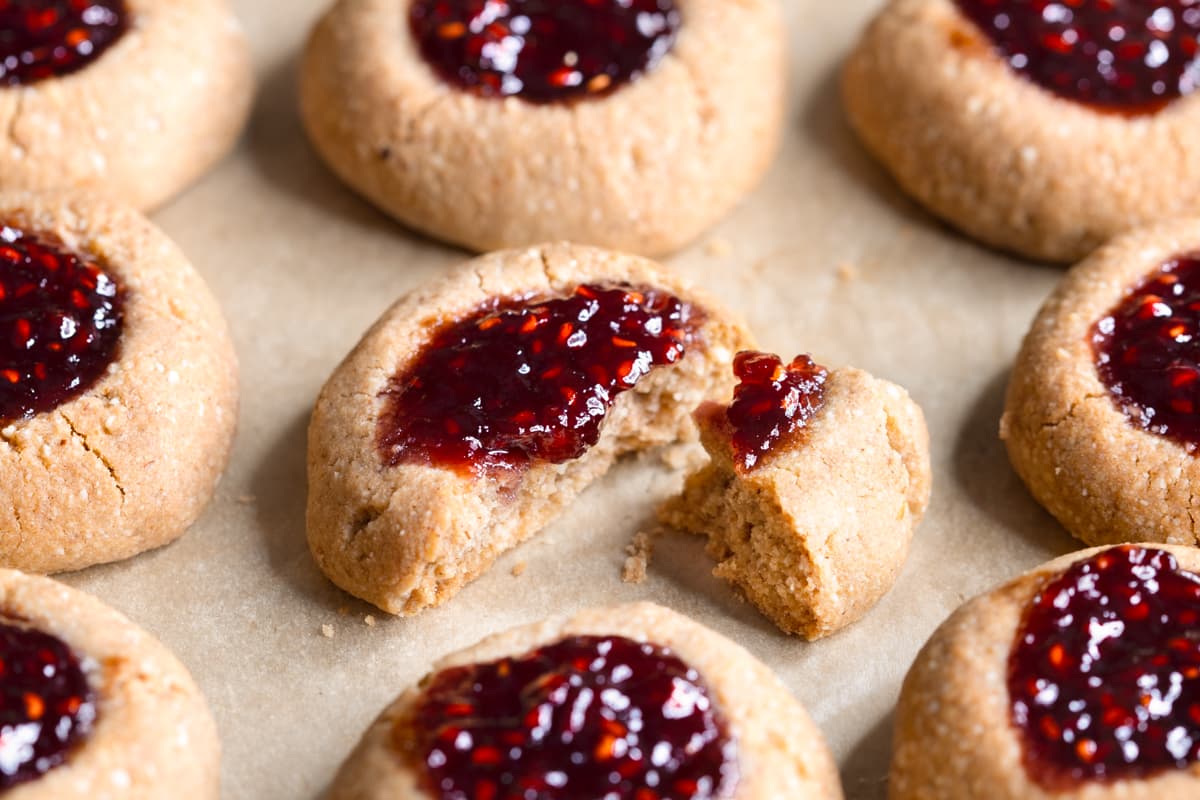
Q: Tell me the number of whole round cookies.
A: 8